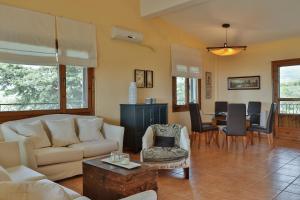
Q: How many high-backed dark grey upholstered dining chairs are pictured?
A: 5